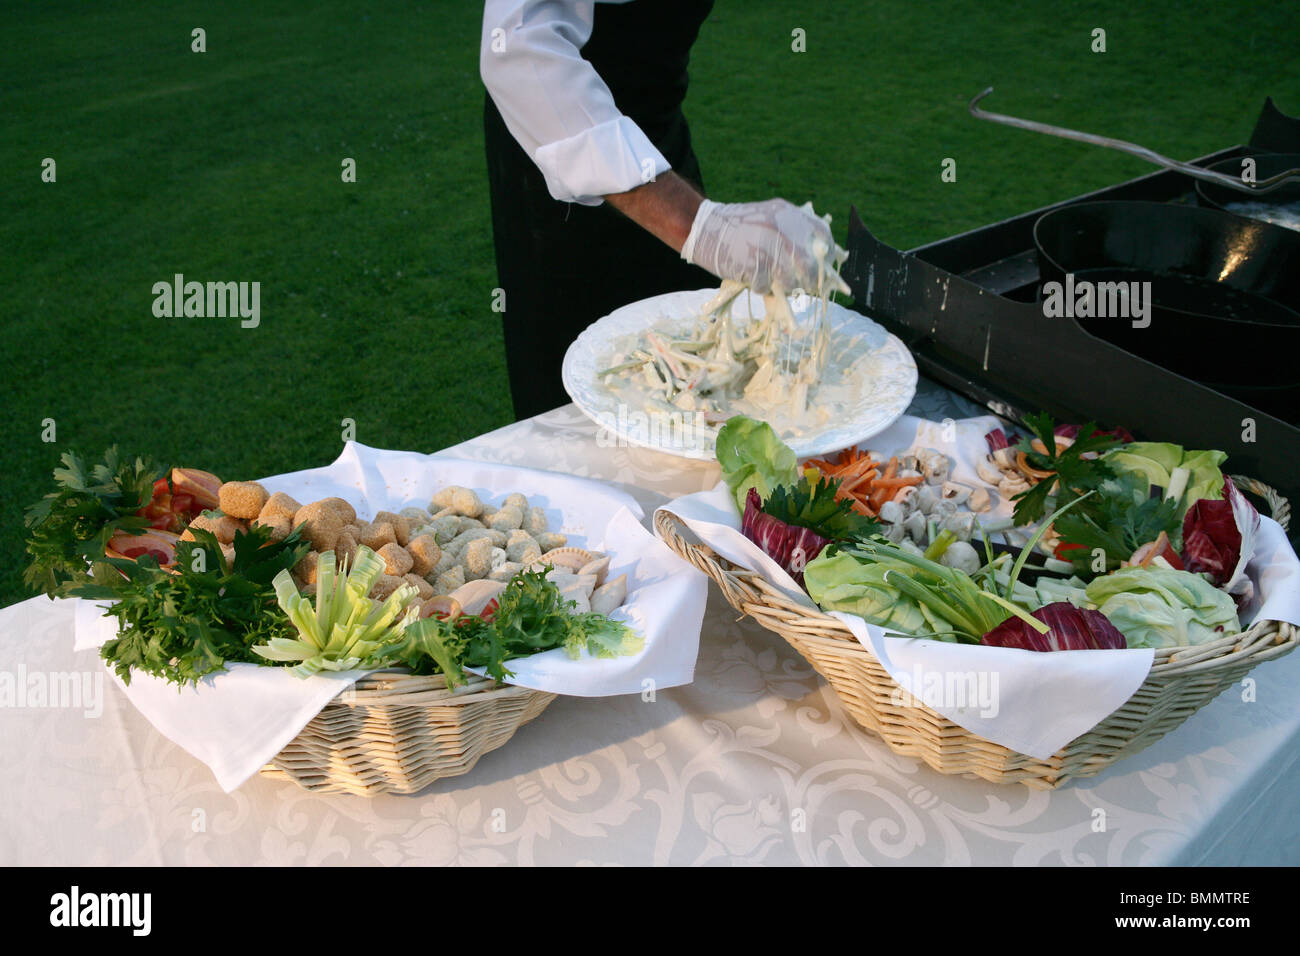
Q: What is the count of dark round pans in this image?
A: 2